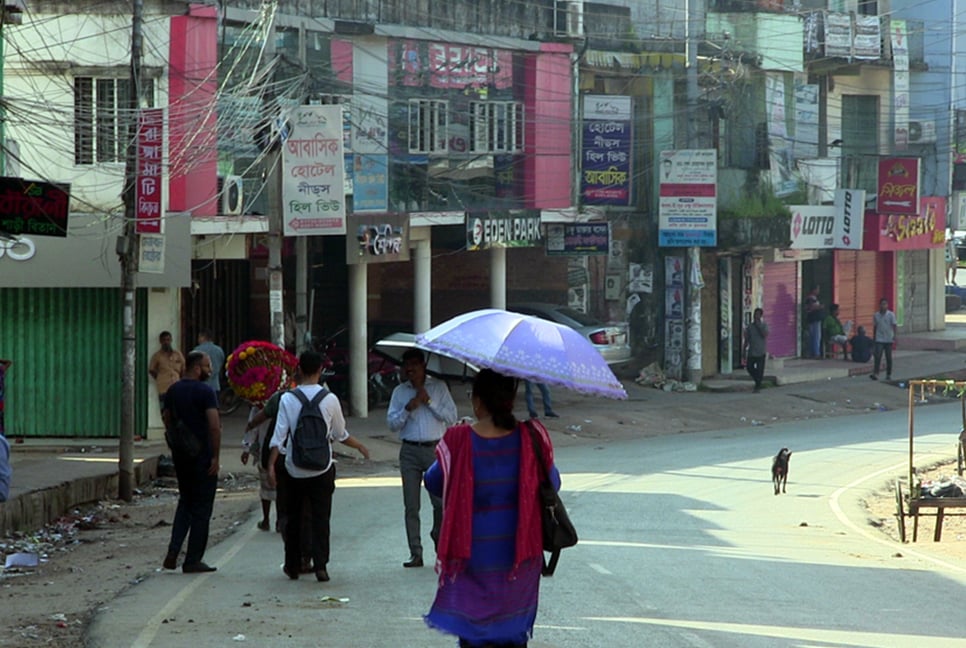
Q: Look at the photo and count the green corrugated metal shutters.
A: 1